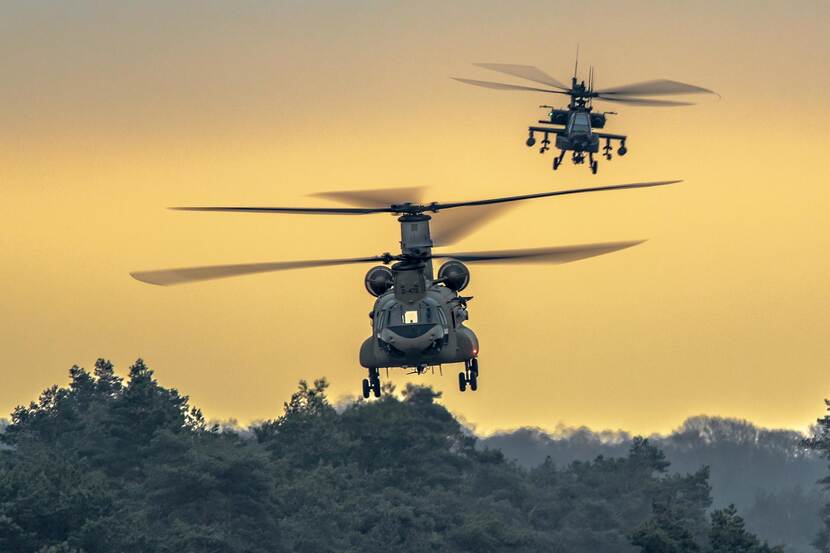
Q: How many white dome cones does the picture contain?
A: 0